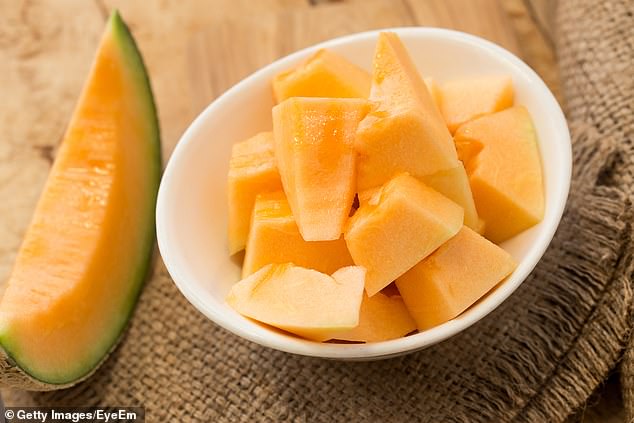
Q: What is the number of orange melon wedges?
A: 1